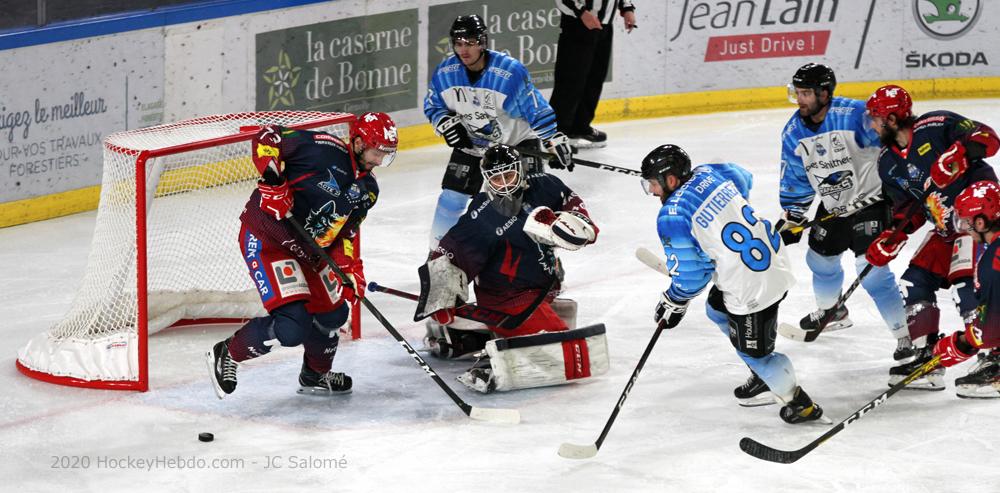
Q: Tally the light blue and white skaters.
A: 3